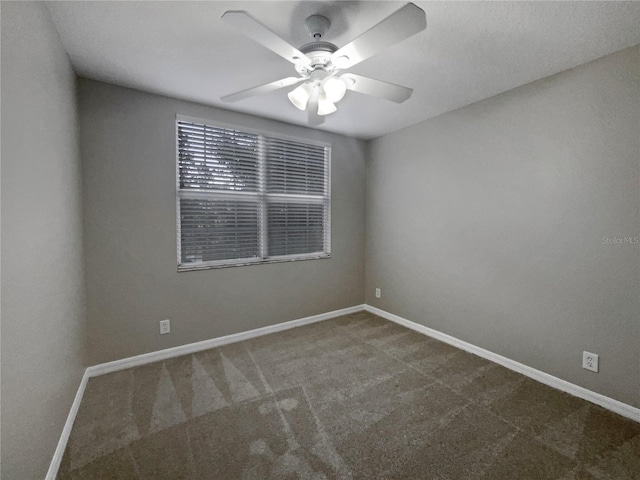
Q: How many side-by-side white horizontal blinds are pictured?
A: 2